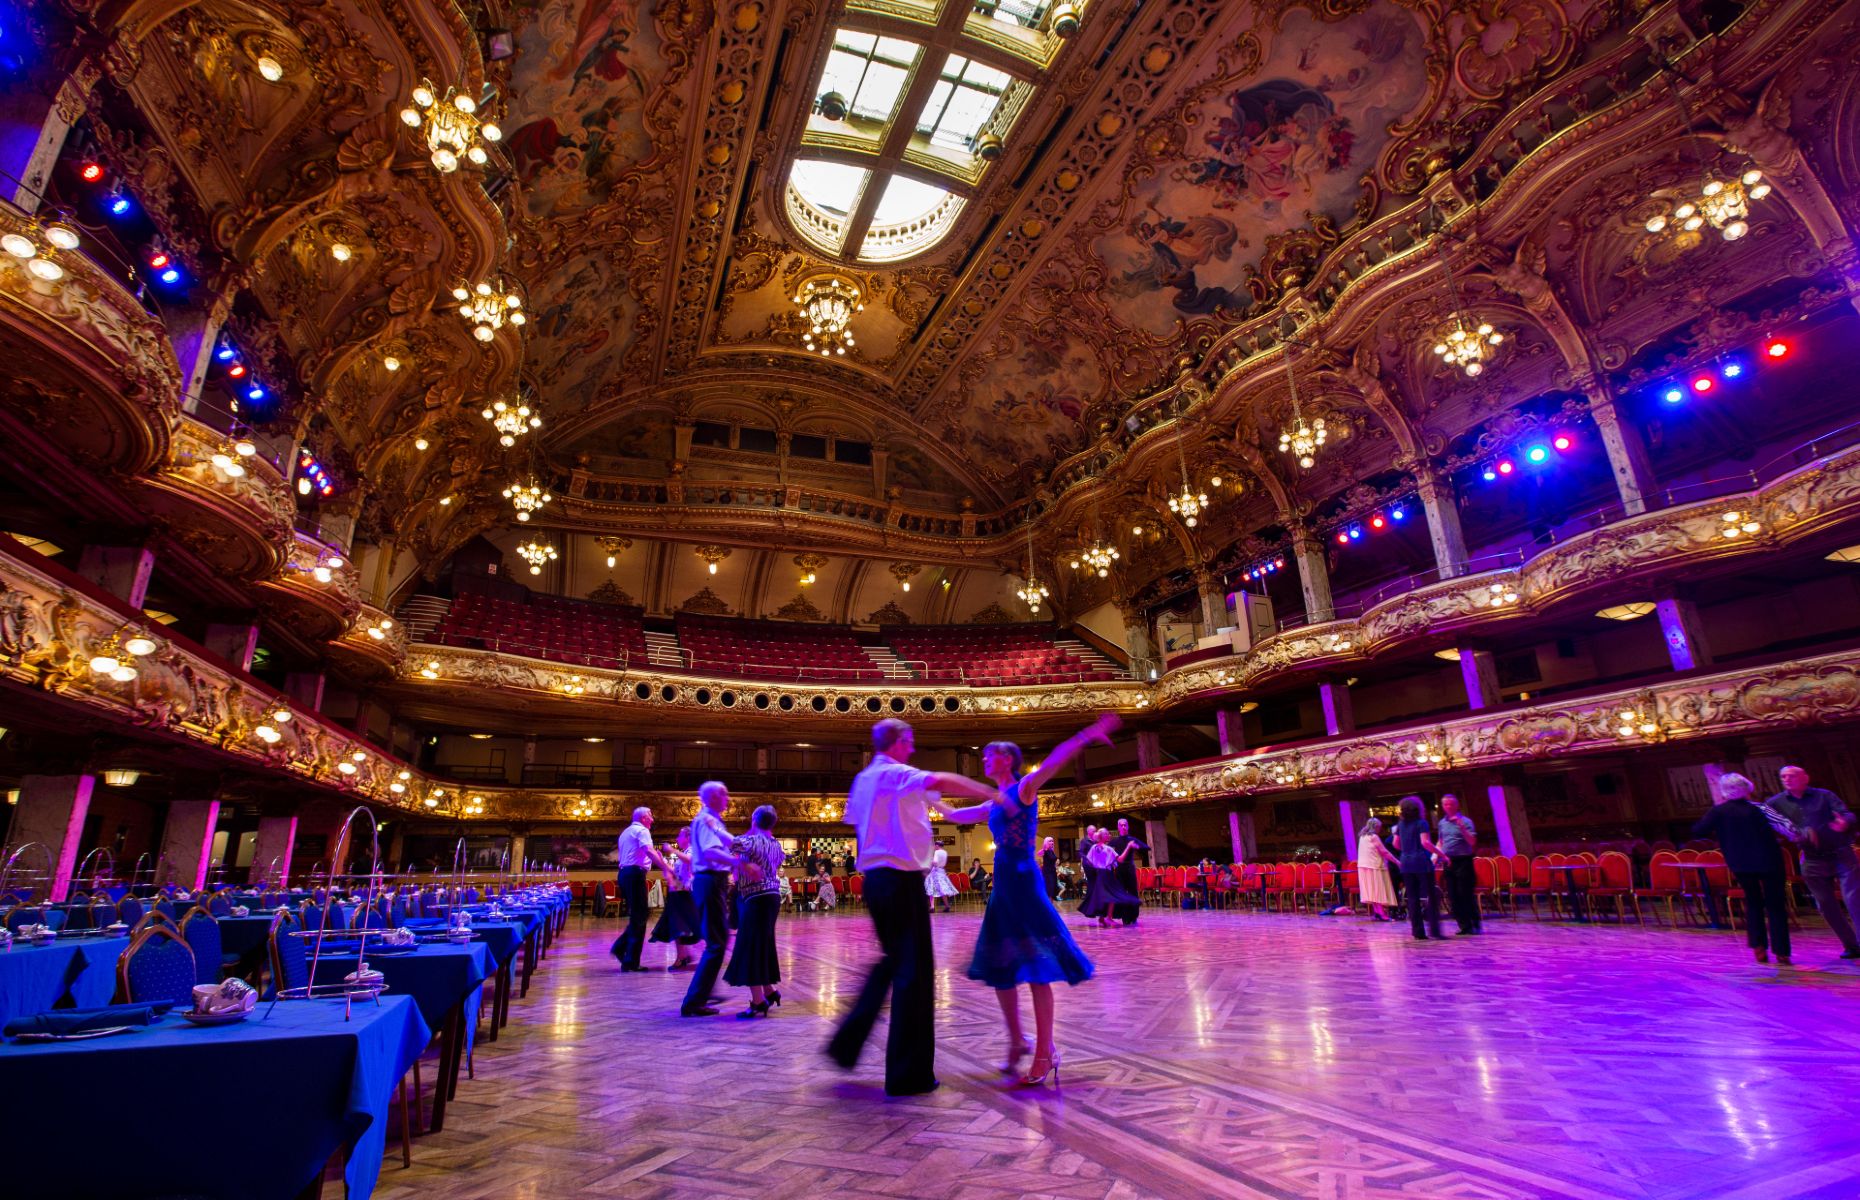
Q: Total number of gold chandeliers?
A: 12